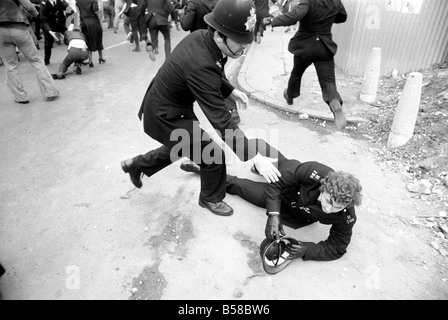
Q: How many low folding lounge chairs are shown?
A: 0